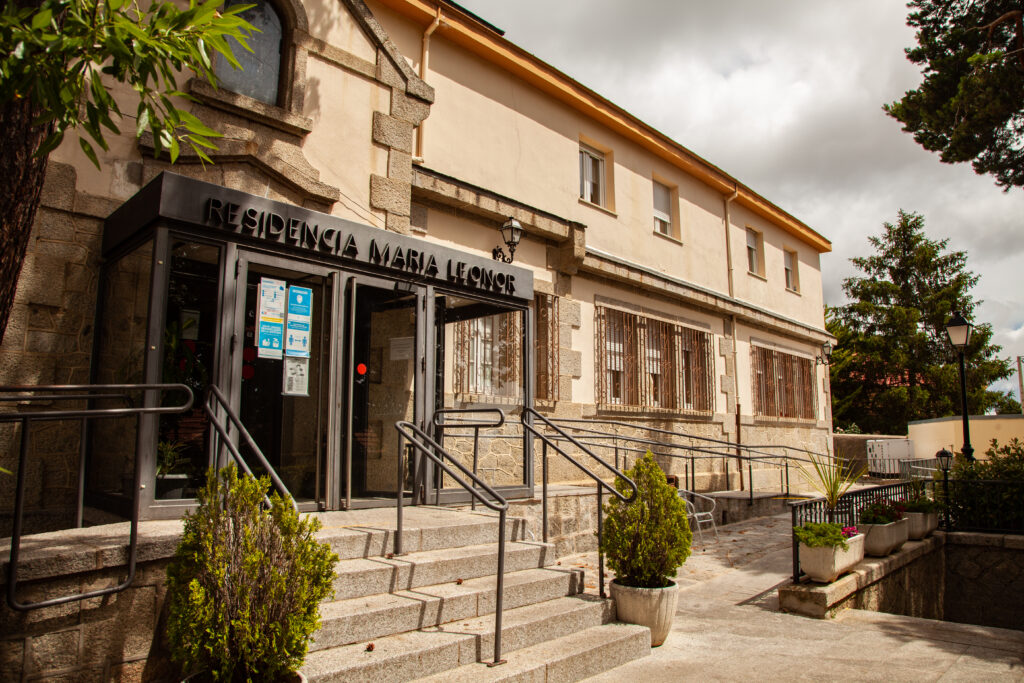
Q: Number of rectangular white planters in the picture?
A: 3